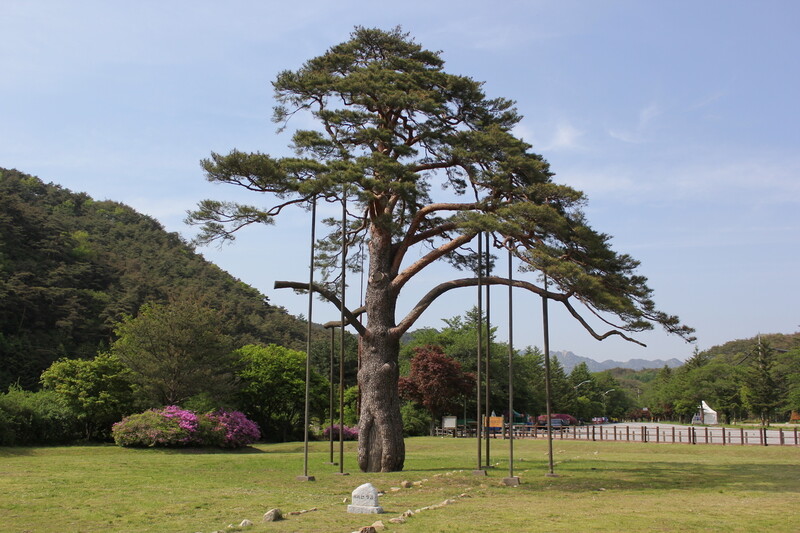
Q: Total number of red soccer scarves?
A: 0